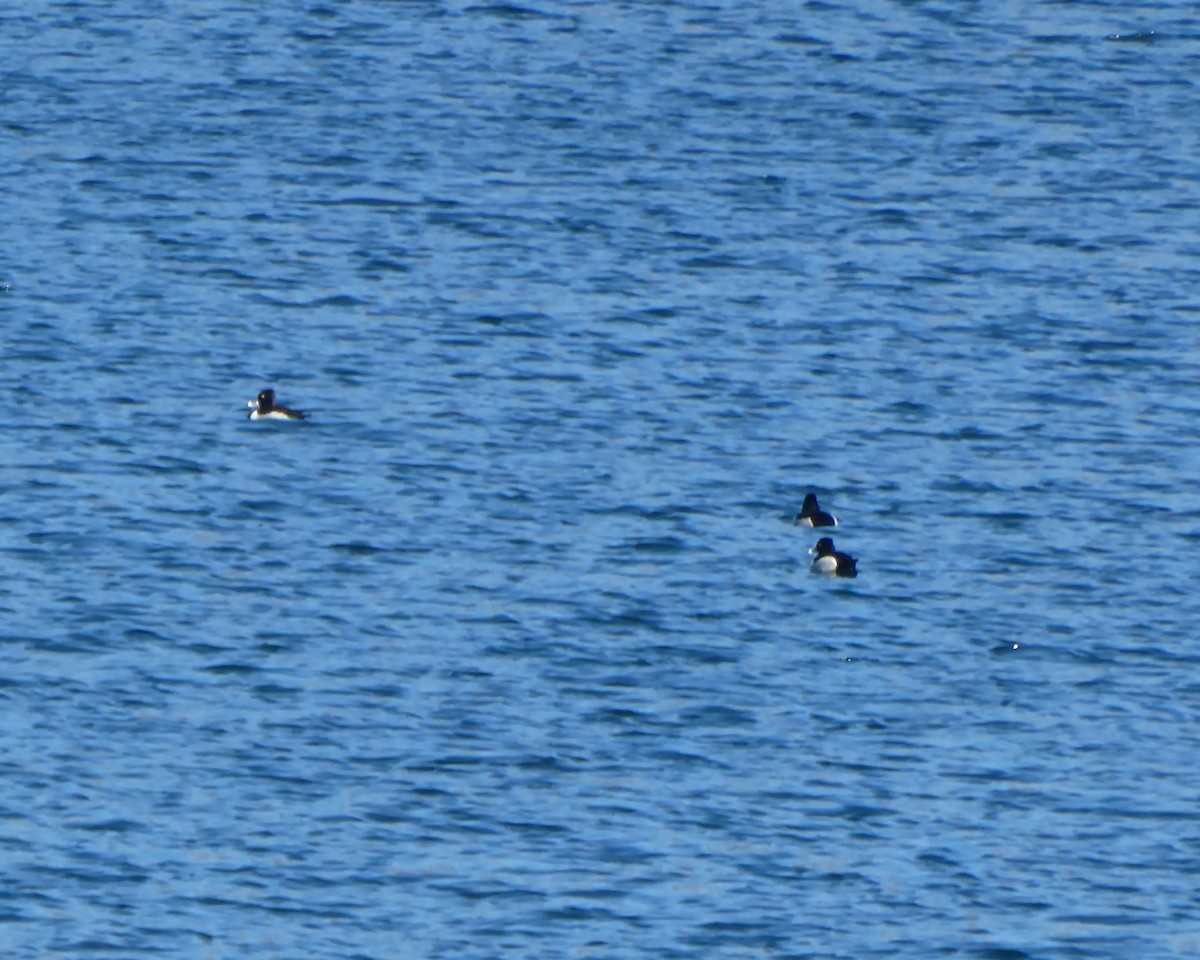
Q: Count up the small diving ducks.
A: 3